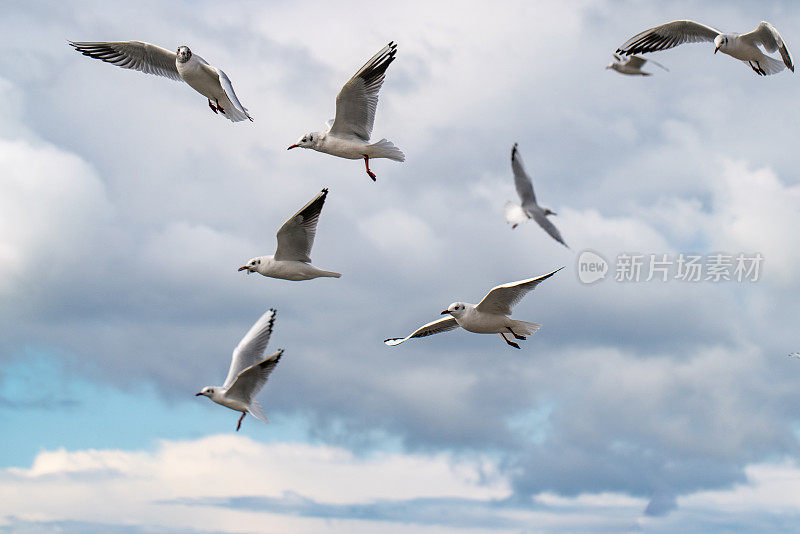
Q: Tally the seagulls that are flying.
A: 8